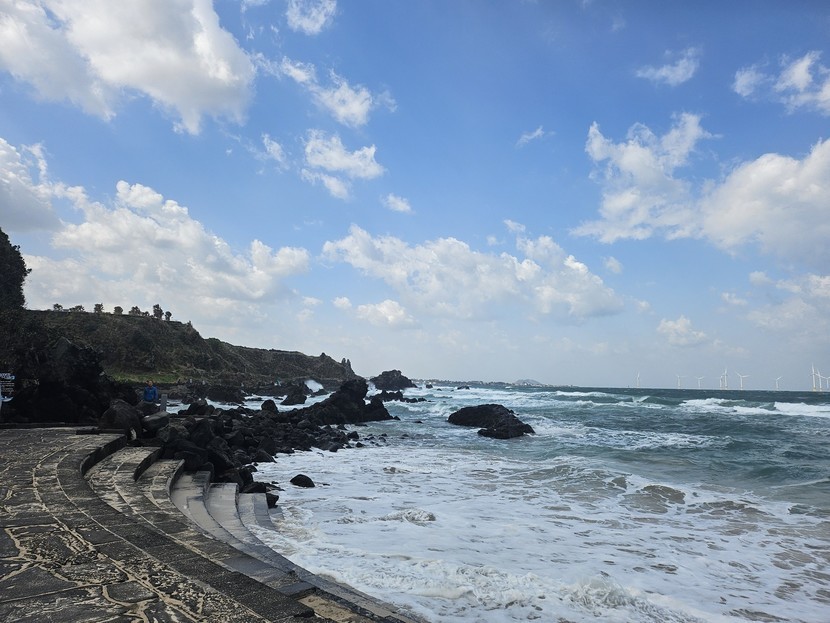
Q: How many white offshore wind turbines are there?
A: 10